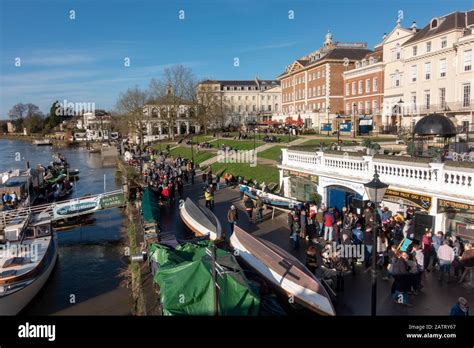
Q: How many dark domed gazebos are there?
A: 1